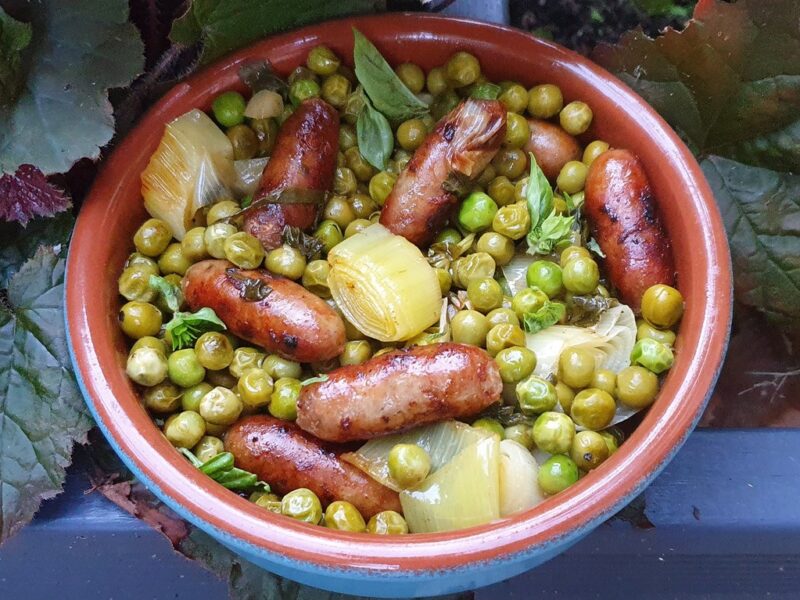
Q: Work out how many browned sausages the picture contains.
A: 7